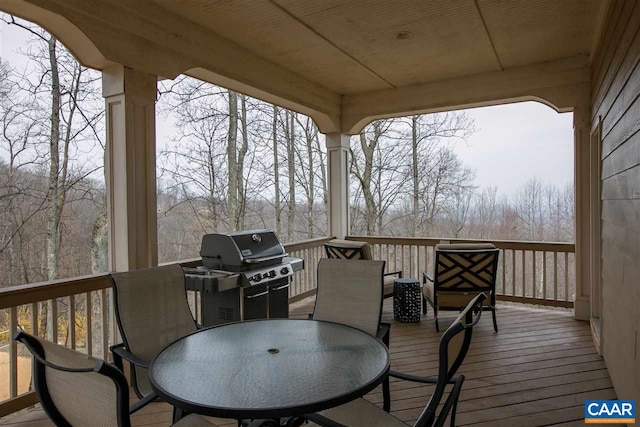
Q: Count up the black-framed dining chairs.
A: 4